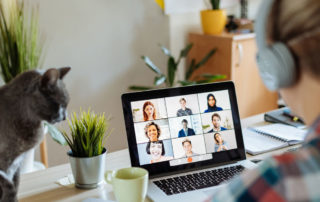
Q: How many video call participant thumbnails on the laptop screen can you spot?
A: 9